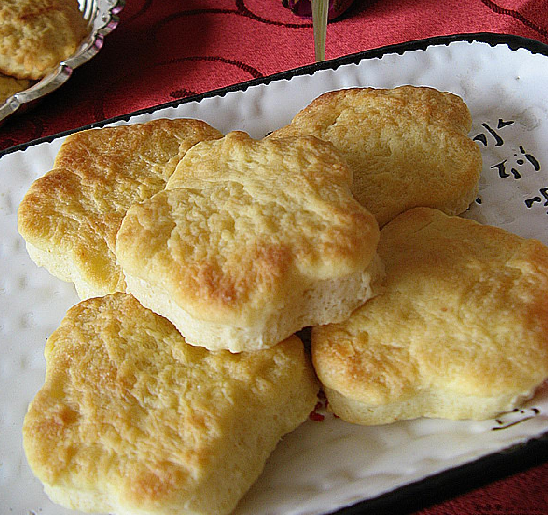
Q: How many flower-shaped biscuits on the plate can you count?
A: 5